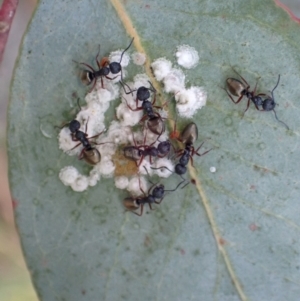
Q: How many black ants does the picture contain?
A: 7